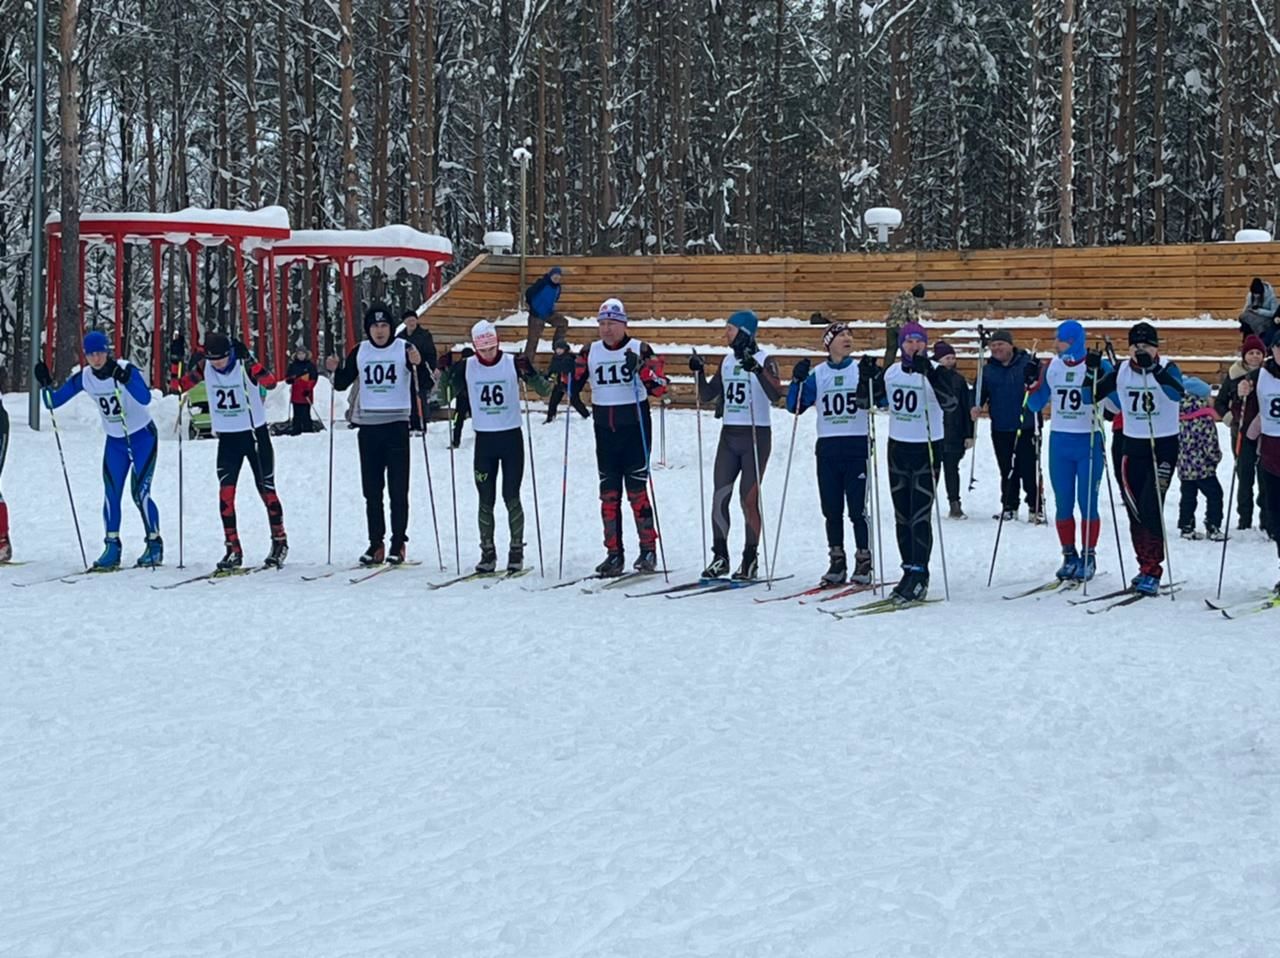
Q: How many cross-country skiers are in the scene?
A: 12